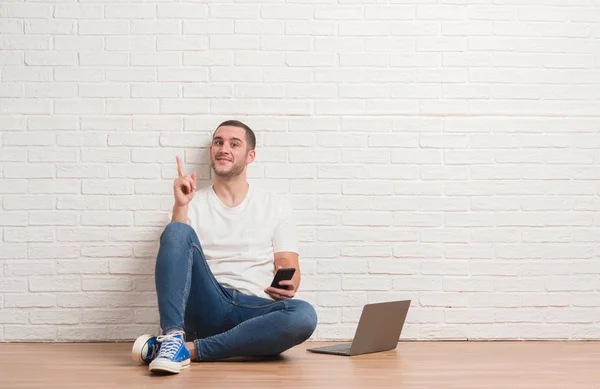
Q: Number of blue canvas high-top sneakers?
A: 2